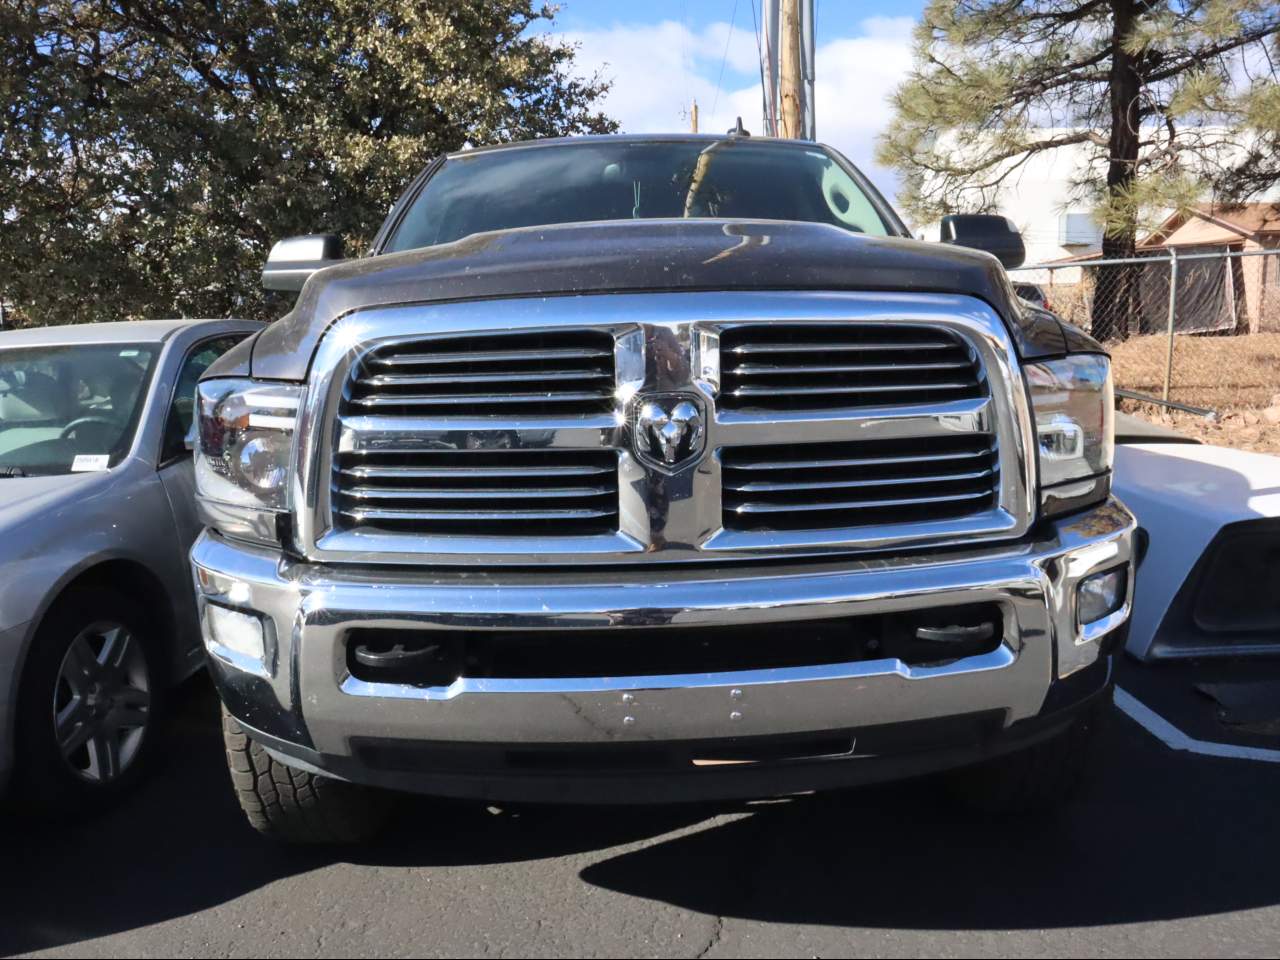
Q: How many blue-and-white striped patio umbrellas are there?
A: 0